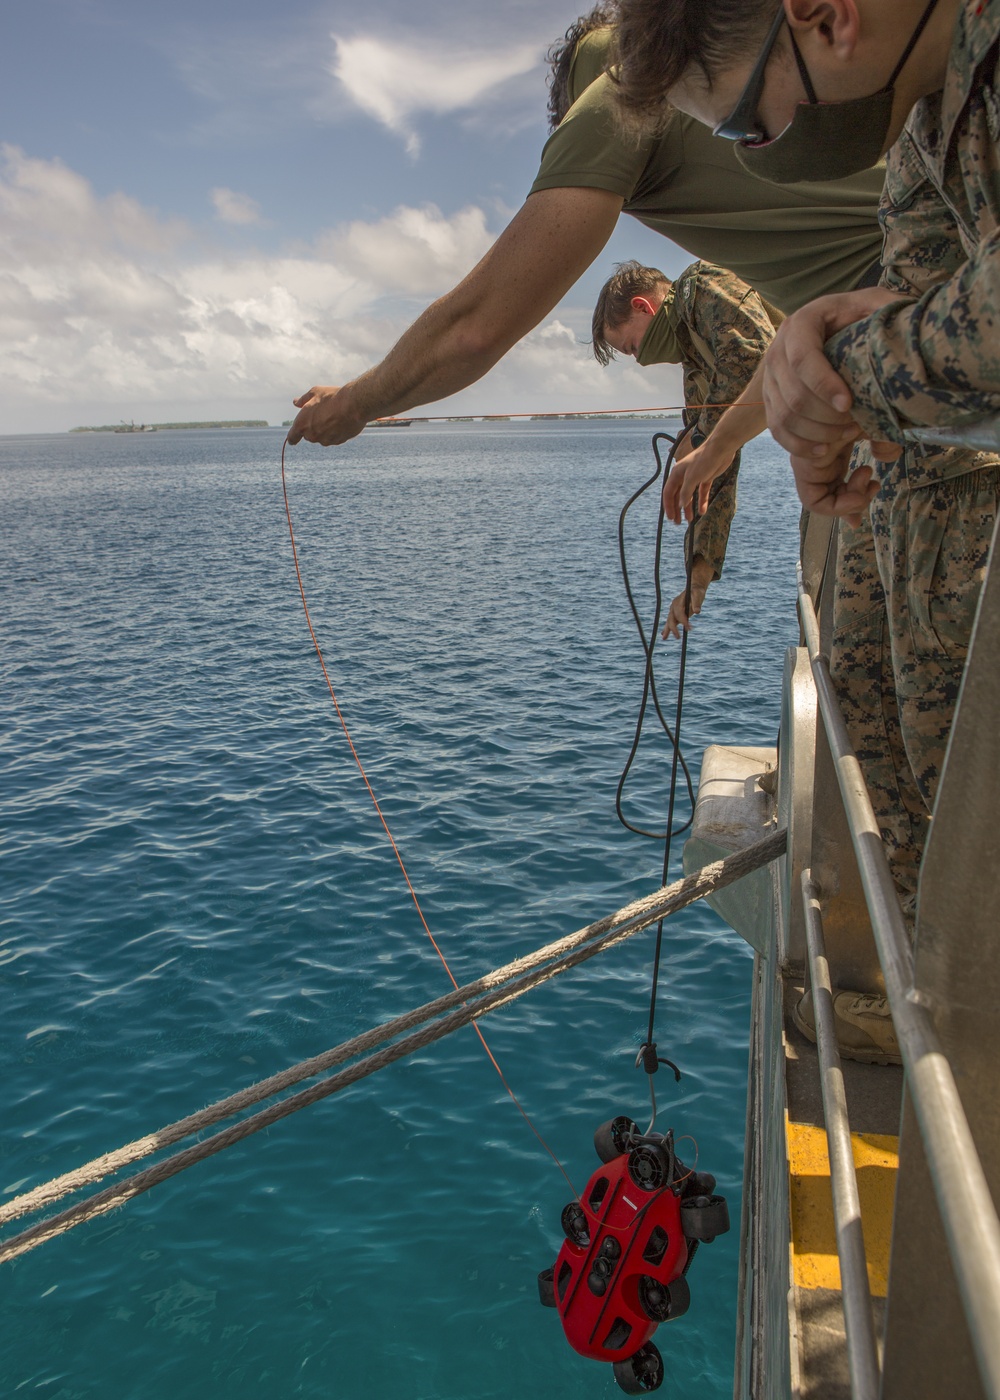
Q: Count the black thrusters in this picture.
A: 7